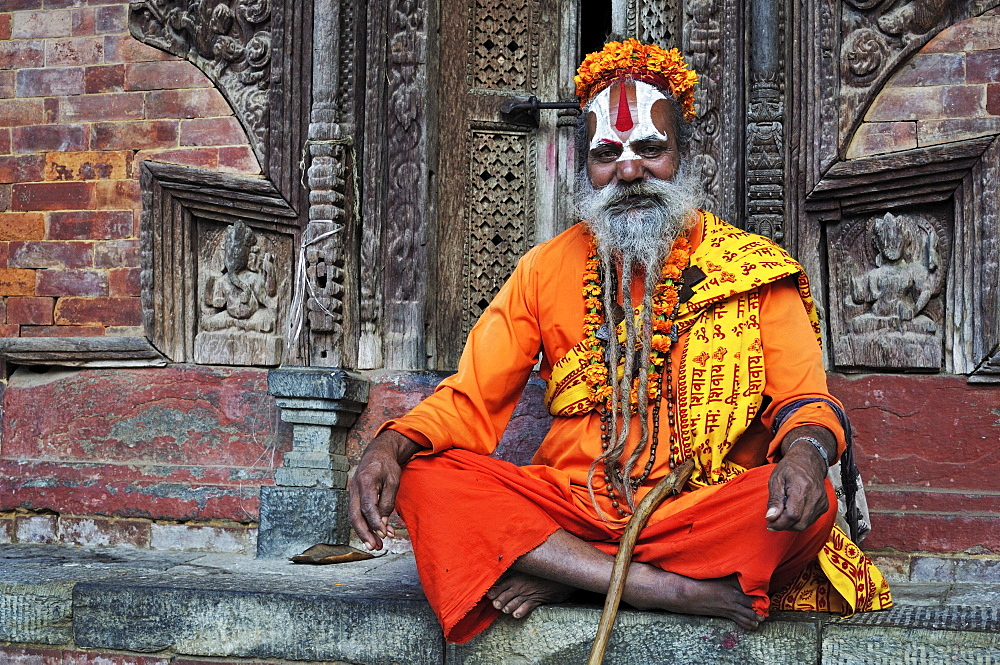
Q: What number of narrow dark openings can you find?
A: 1